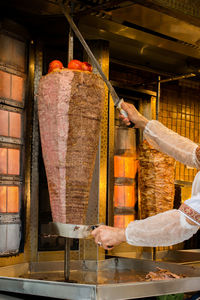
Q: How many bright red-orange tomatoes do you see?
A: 3